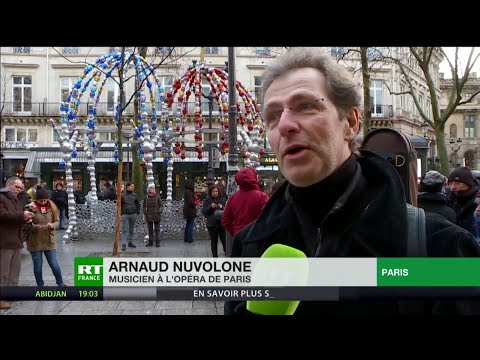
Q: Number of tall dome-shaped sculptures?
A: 2